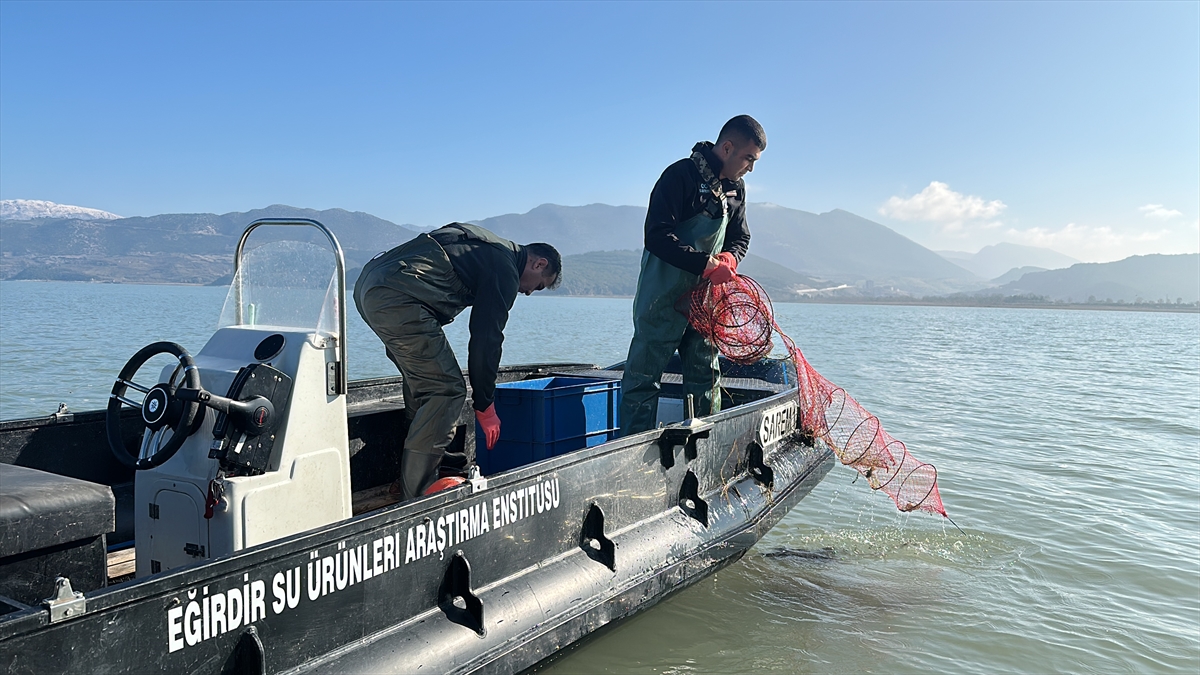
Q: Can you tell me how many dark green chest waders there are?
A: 2